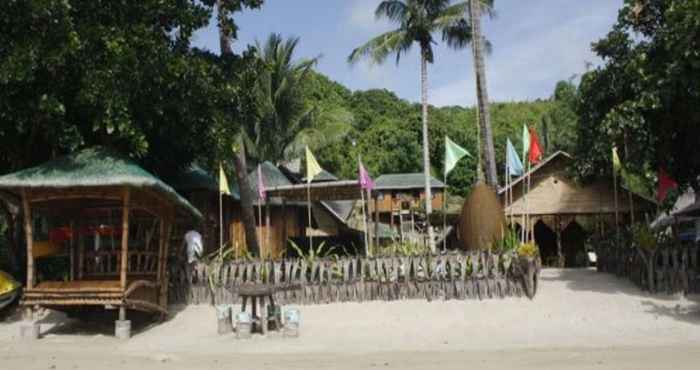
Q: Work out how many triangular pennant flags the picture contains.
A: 10